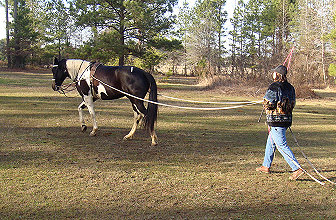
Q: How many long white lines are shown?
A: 2